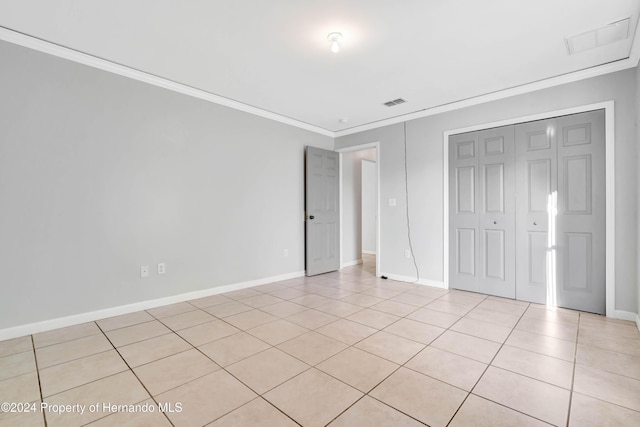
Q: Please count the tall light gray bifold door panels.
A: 4